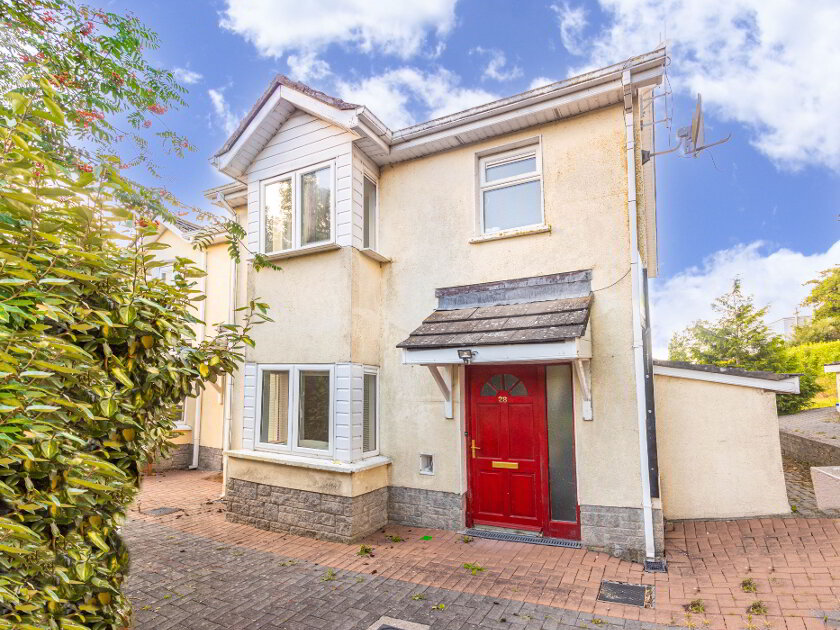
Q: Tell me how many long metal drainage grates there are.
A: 1